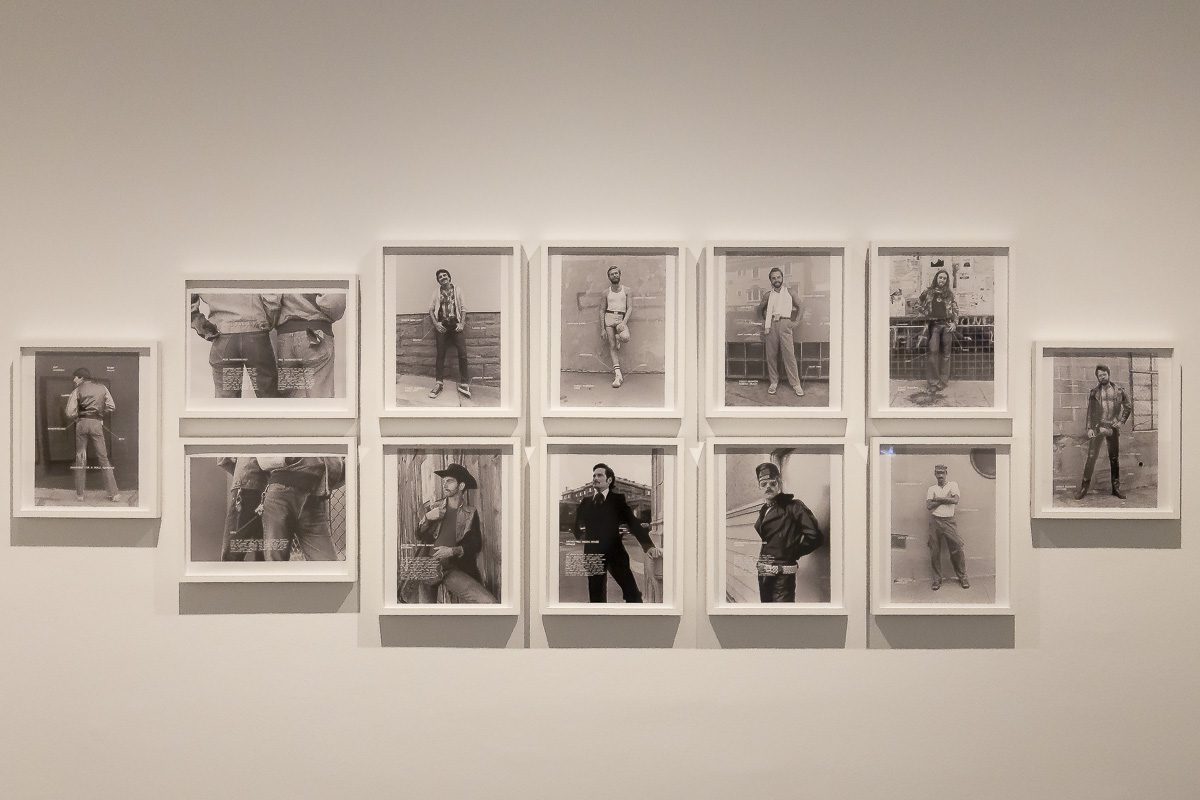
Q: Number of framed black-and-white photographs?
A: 12